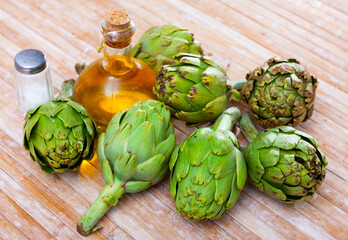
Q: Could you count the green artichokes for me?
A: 7